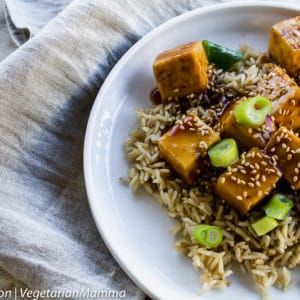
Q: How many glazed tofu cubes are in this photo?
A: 7